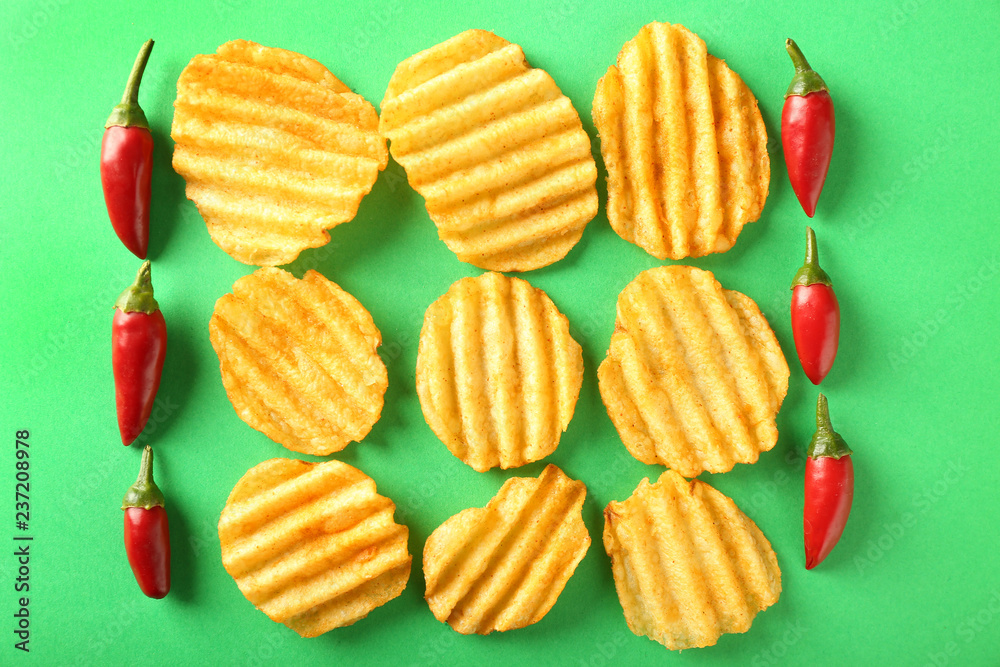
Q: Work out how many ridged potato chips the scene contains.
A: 9